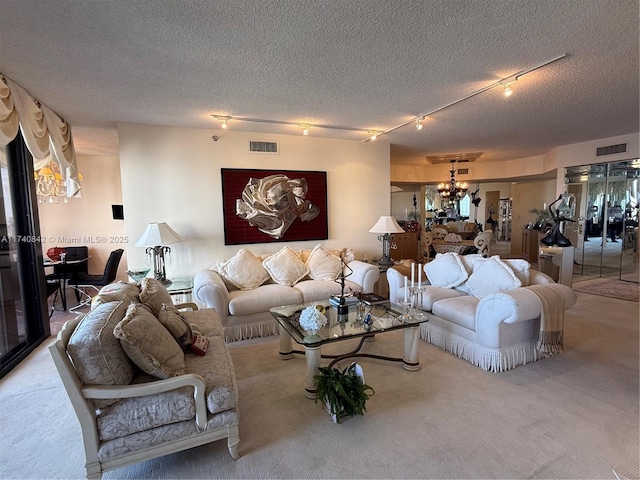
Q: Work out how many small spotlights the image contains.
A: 5